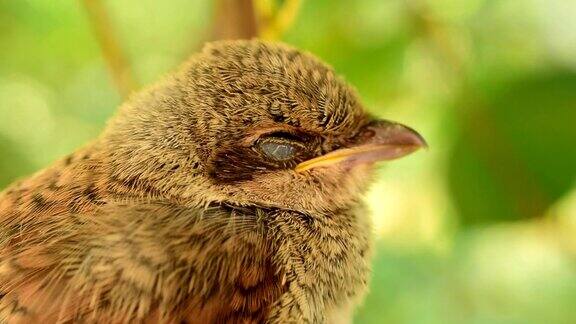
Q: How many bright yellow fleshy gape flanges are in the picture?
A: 1